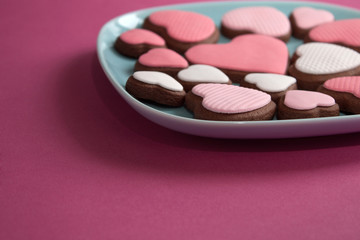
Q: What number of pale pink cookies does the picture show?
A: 4